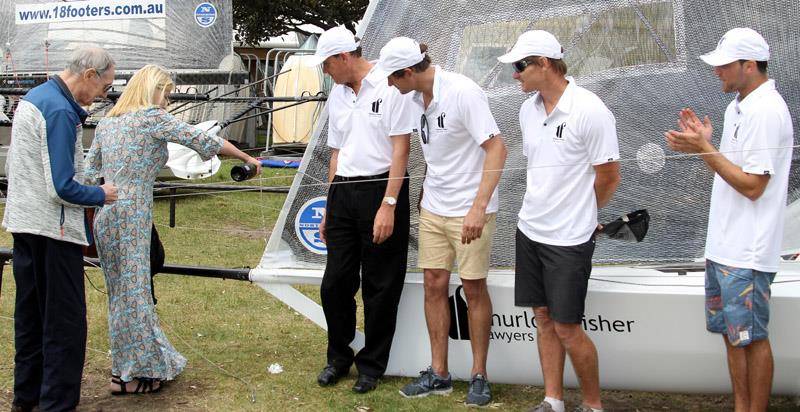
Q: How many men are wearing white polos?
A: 4